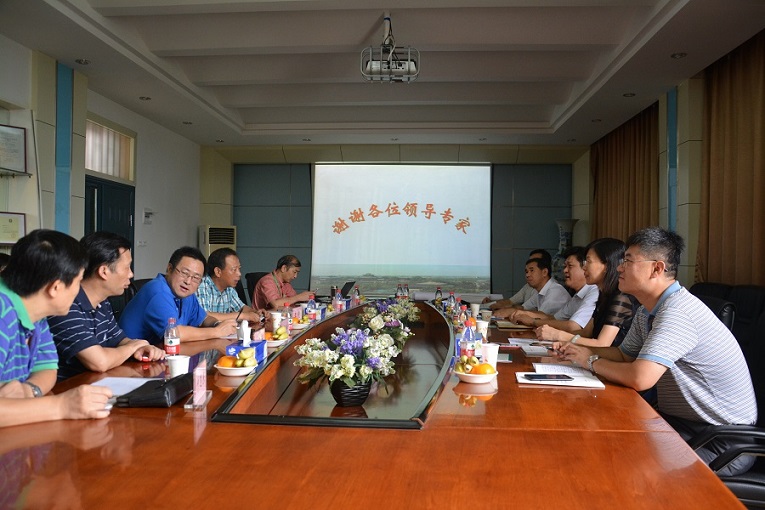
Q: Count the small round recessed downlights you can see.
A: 11